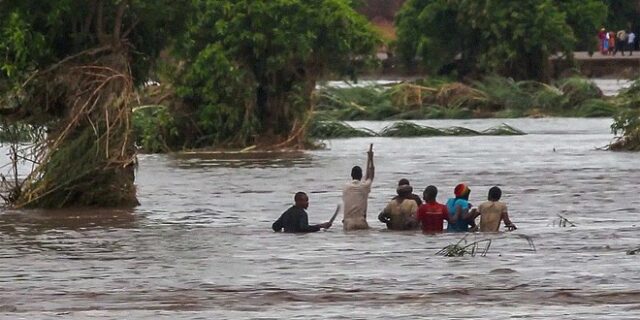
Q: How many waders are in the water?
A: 7